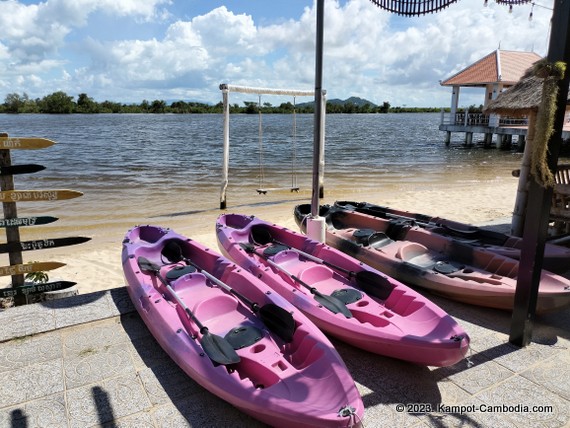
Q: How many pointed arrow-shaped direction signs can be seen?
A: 7